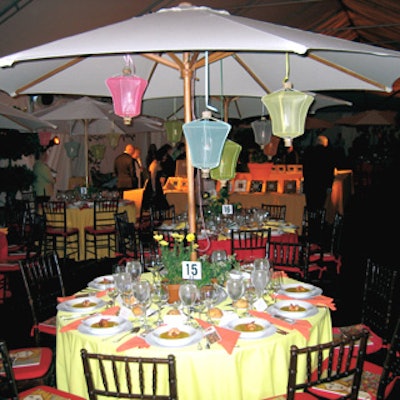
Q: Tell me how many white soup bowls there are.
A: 7